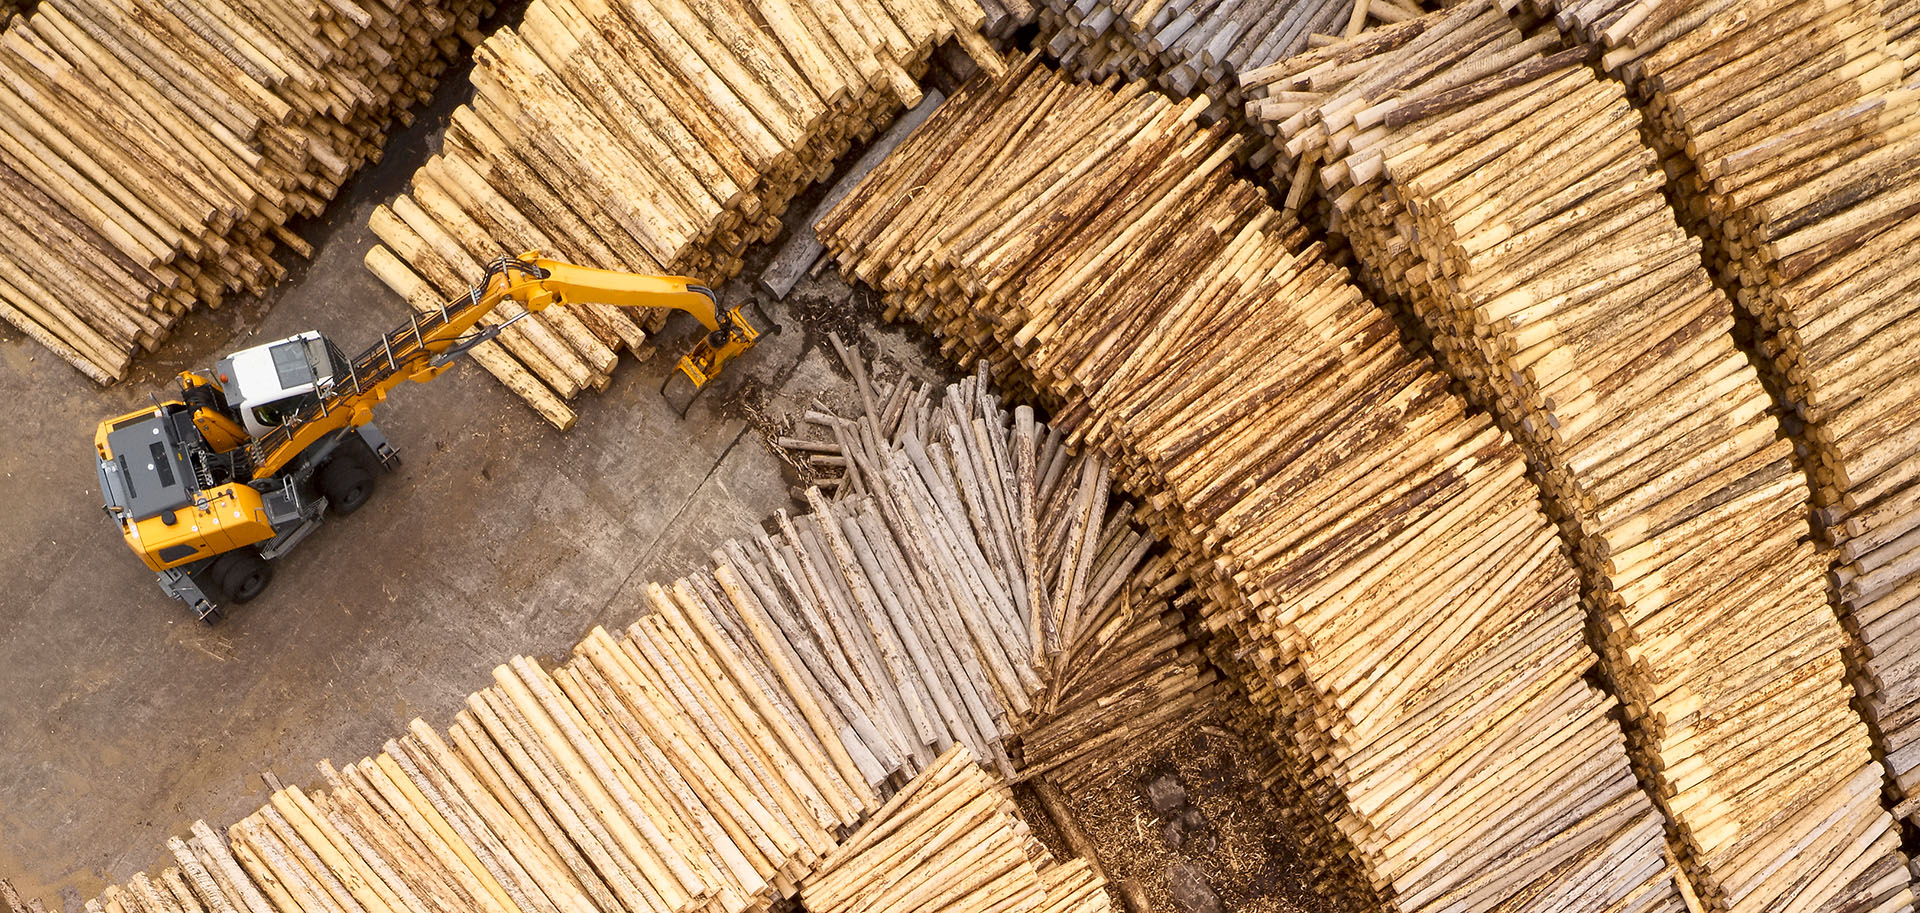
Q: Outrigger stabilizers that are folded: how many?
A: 2